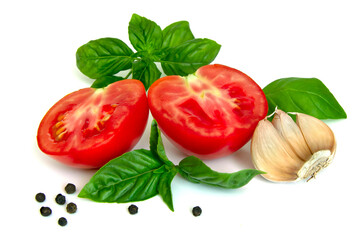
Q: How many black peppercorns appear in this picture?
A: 8